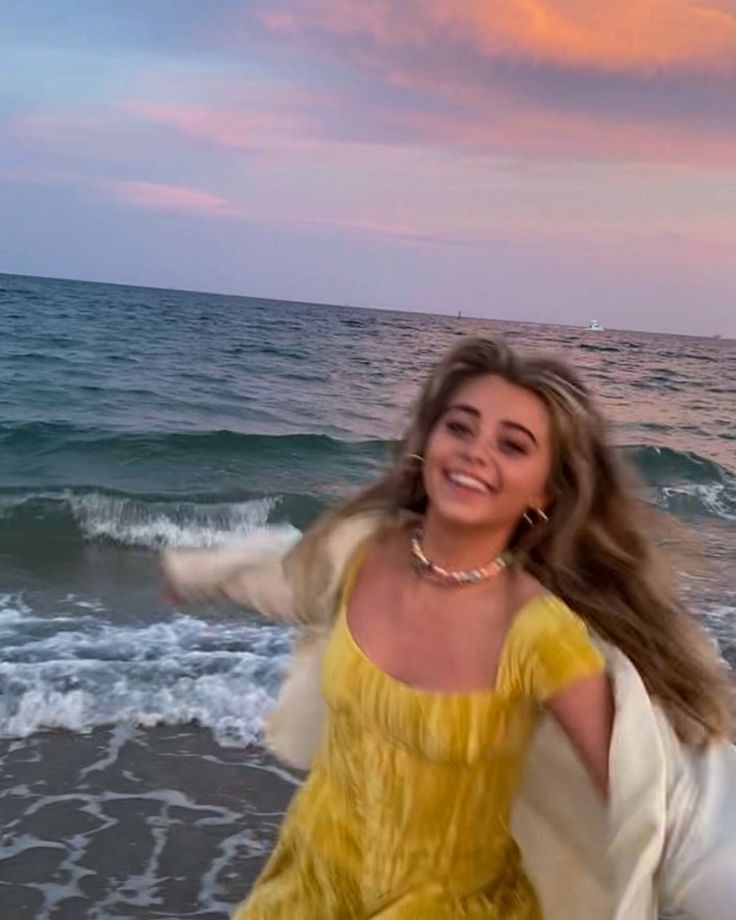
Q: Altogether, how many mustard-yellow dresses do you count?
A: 1